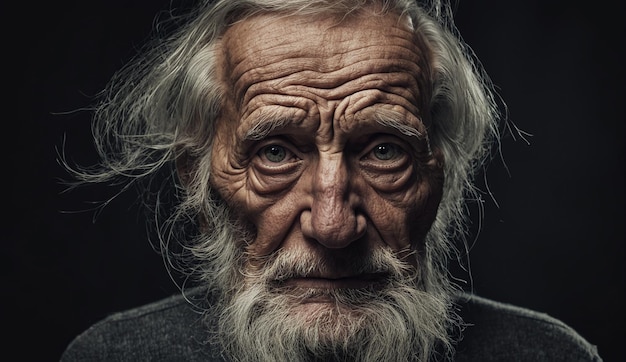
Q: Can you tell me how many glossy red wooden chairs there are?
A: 0